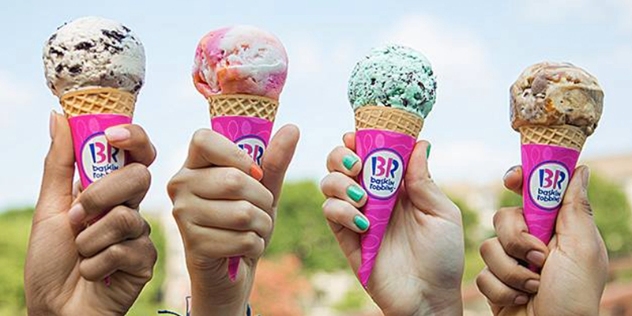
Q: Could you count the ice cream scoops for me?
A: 4